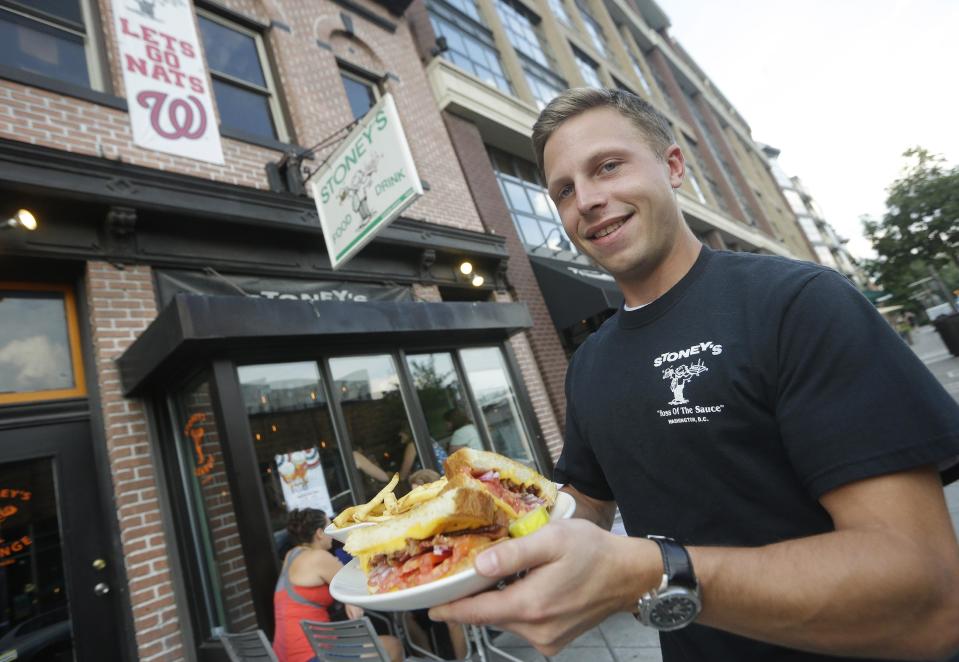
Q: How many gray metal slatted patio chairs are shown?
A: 2